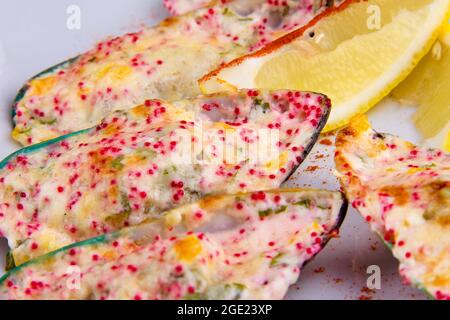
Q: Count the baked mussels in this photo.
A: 5